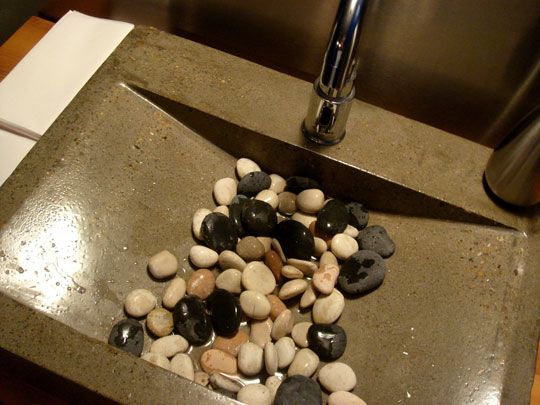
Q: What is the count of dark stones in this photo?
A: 15